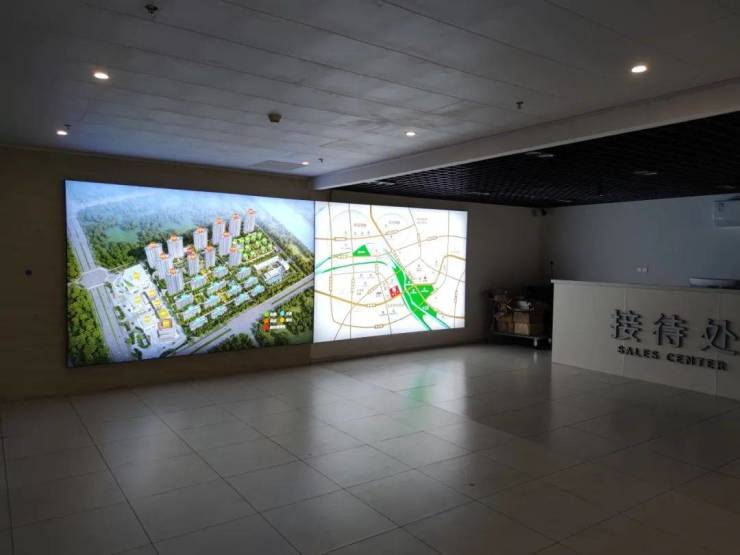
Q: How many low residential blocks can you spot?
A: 13